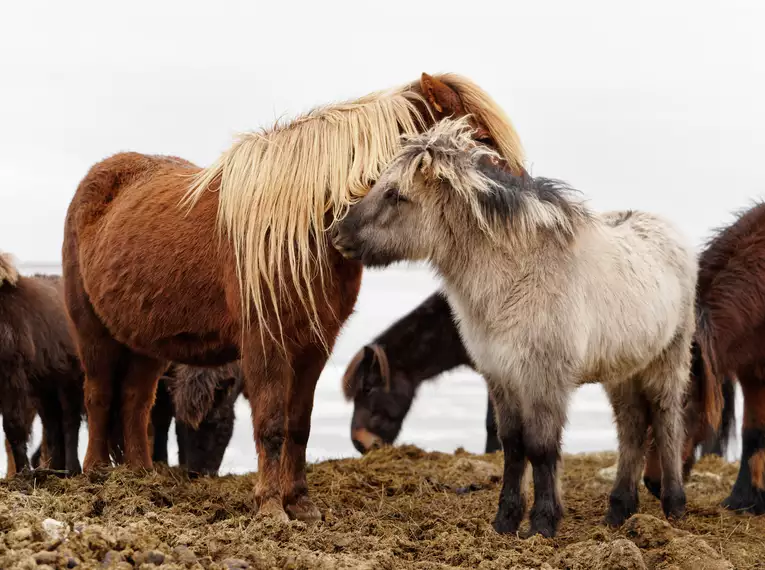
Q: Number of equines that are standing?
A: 6